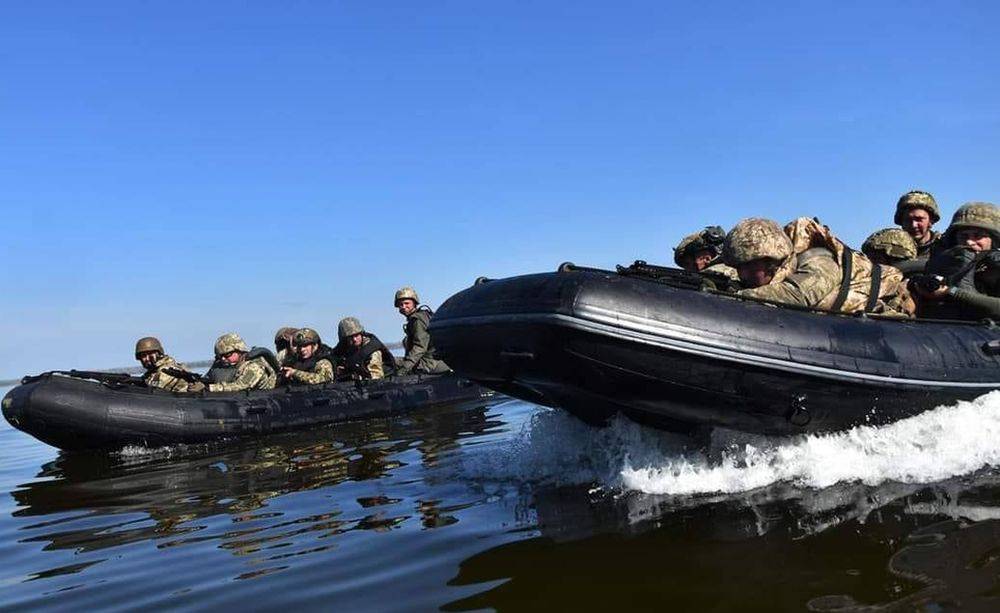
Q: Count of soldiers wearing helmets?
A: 11